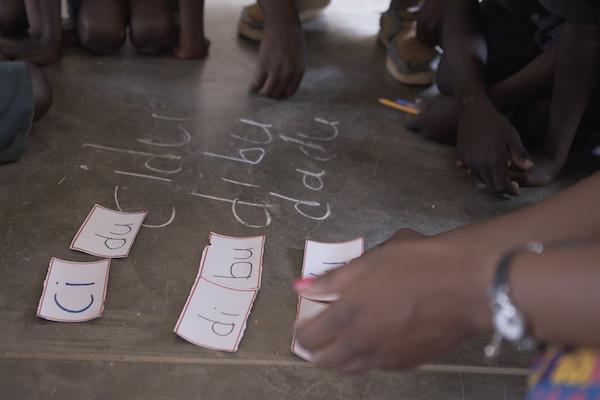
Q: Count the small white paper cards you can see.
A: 6